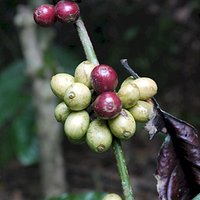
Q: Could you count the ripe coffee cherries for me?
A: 4